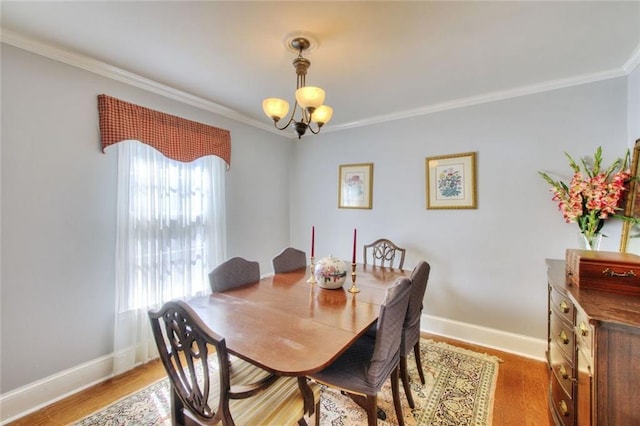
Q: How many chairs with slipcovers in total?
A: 4